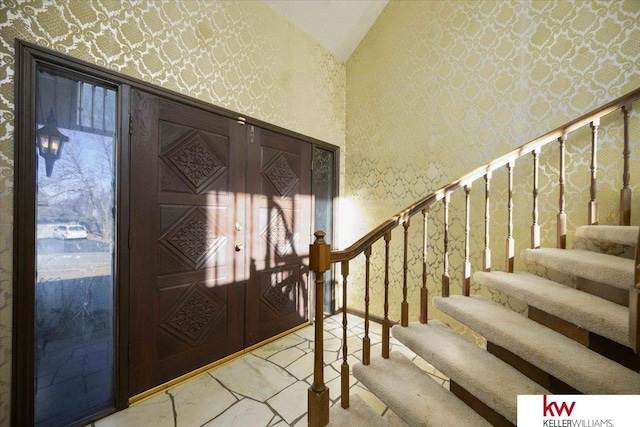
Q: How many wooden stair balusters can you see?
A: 13